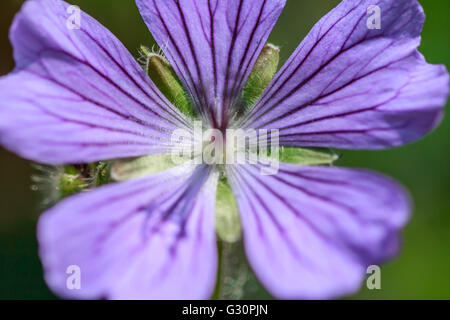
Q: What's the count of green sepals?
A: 5